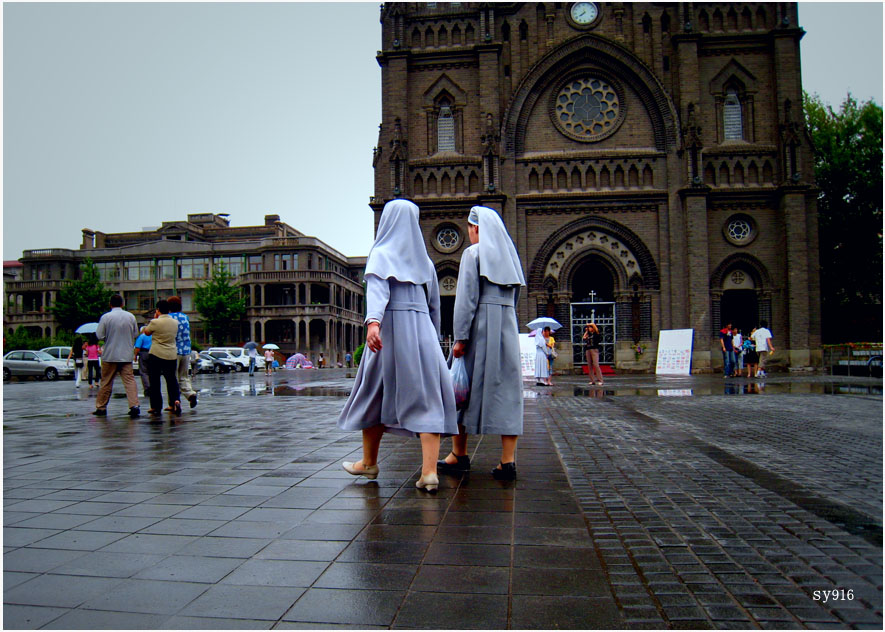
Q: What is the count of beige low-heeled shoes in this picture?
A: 2